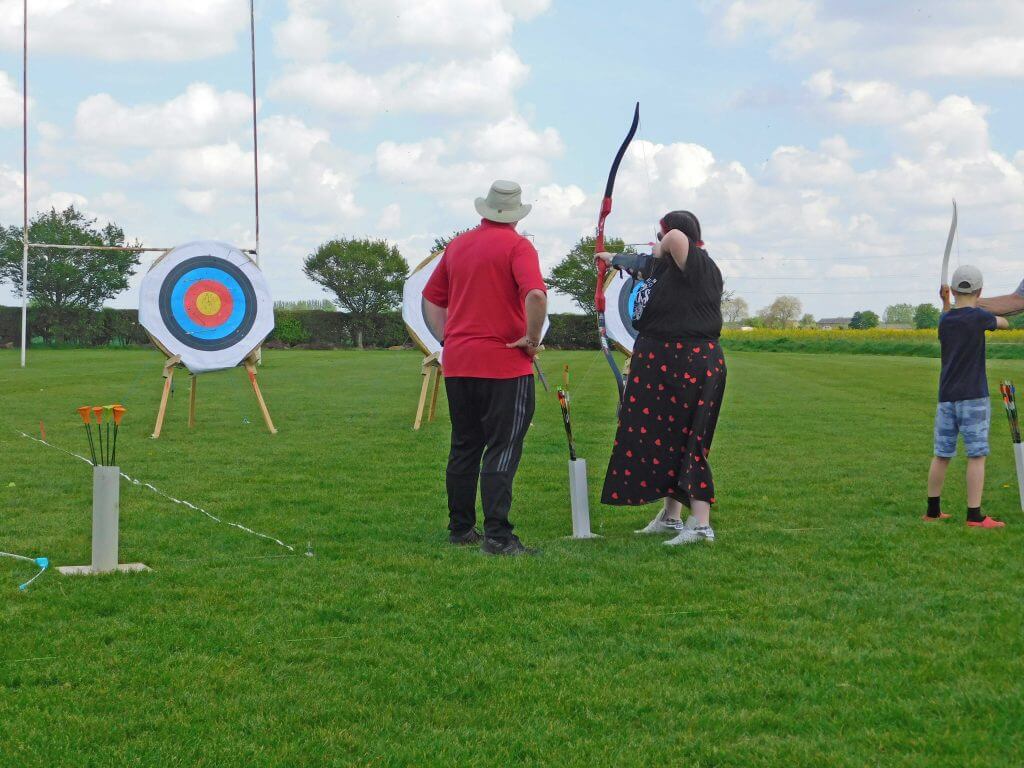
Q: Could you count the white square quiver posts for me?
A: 3